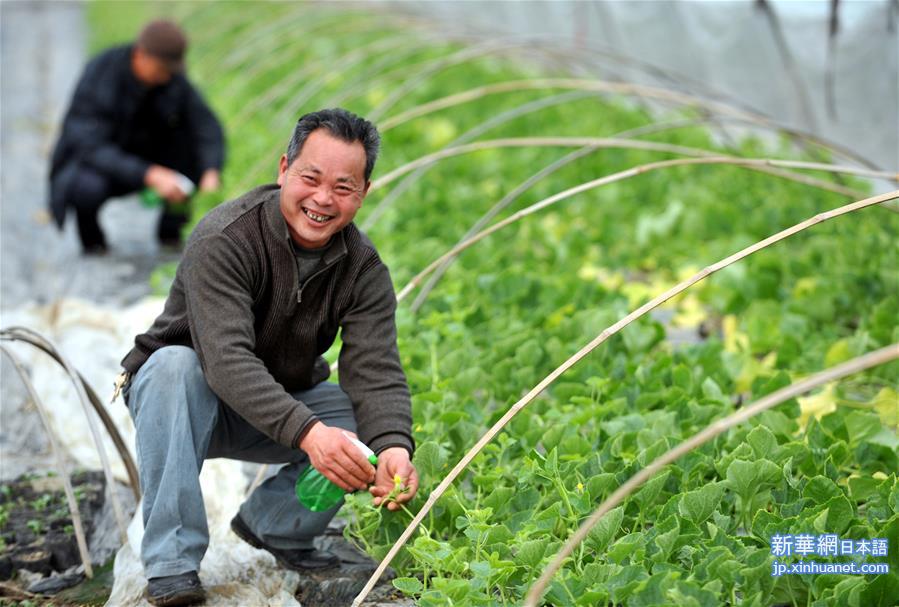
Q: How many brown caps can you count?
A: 1